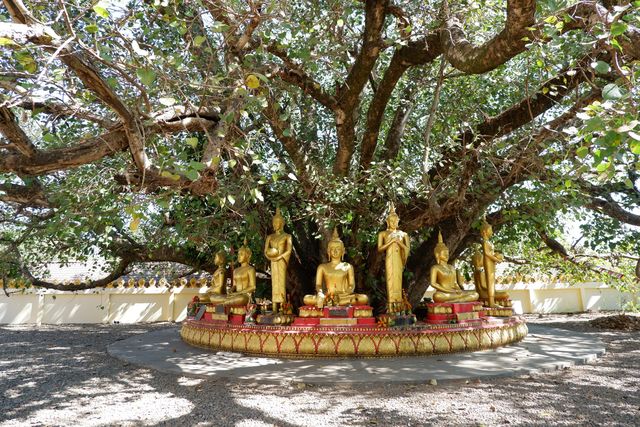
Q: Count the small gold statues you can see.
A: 8